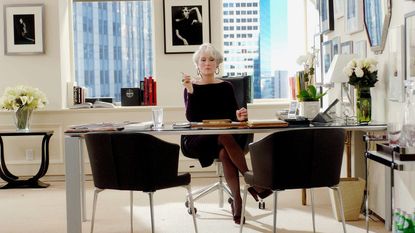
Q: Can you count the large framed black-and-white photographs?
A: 2